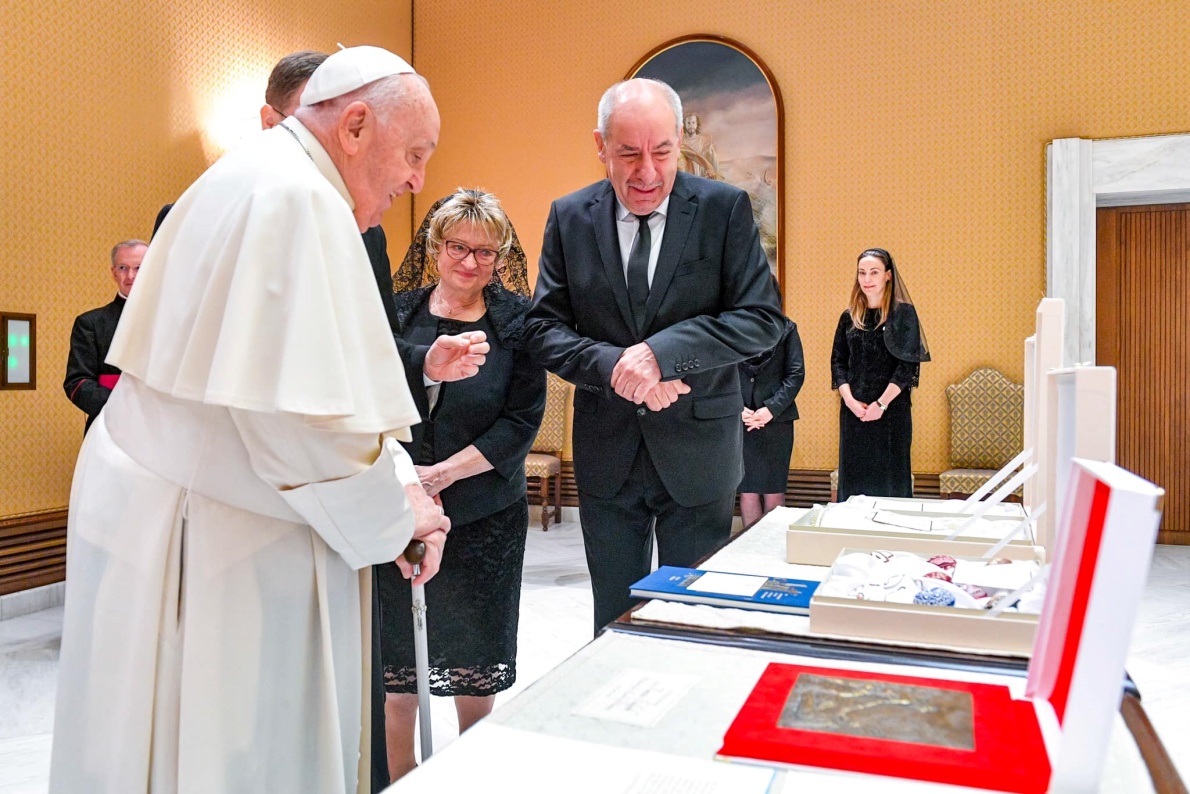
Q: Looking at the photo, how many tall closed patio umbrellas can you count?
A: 0